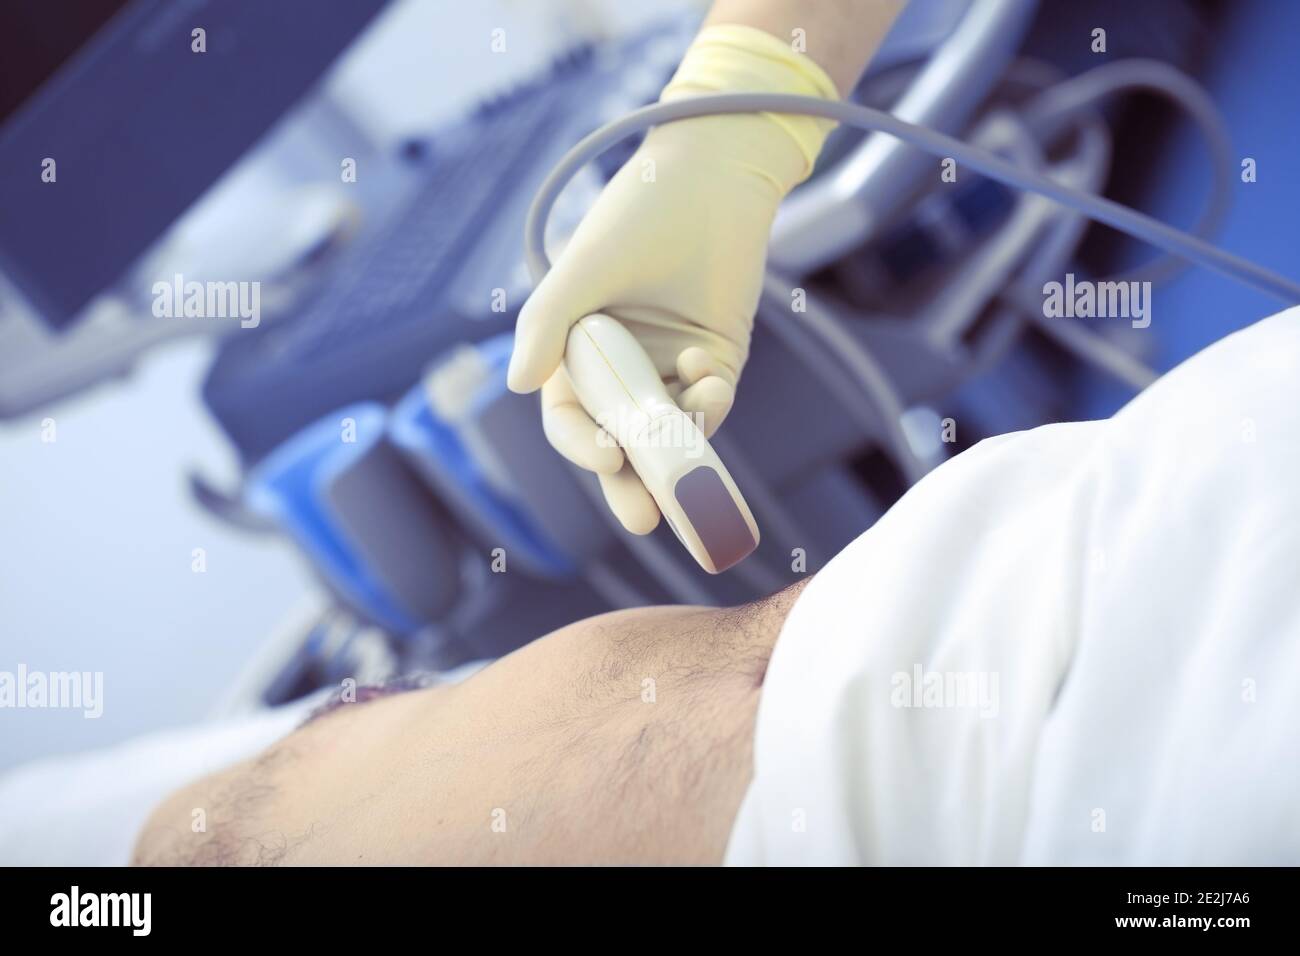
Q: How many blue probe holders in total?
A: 2